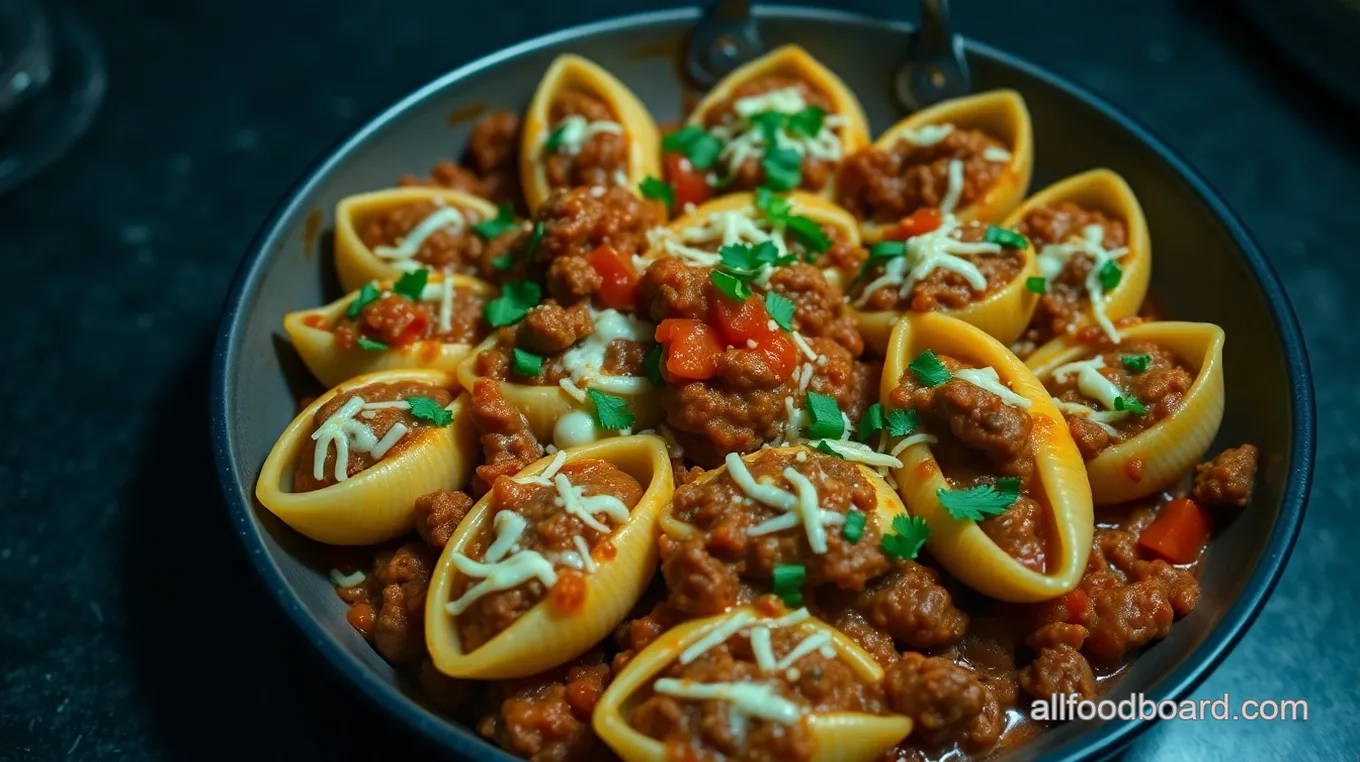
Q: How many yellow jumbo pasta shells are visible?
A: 15